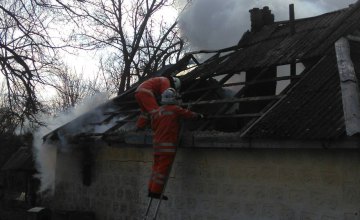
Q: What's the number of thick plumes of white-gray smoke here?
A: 2